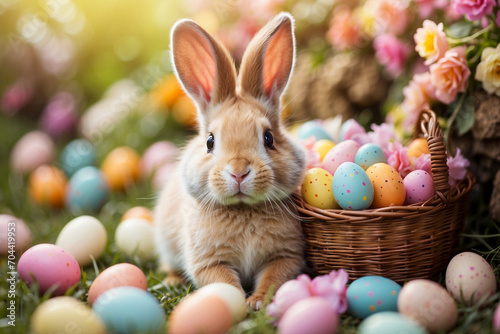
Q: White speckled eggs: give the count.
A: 2